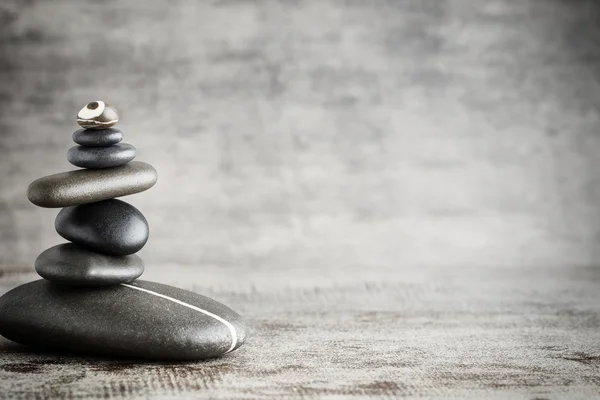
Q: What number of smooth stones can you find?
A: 7